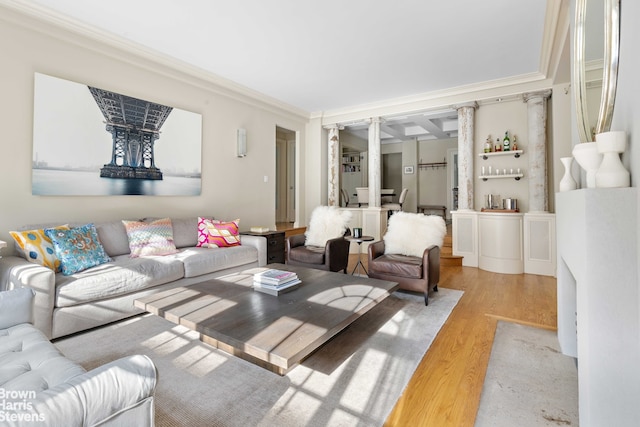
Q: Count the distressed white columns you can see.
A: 4